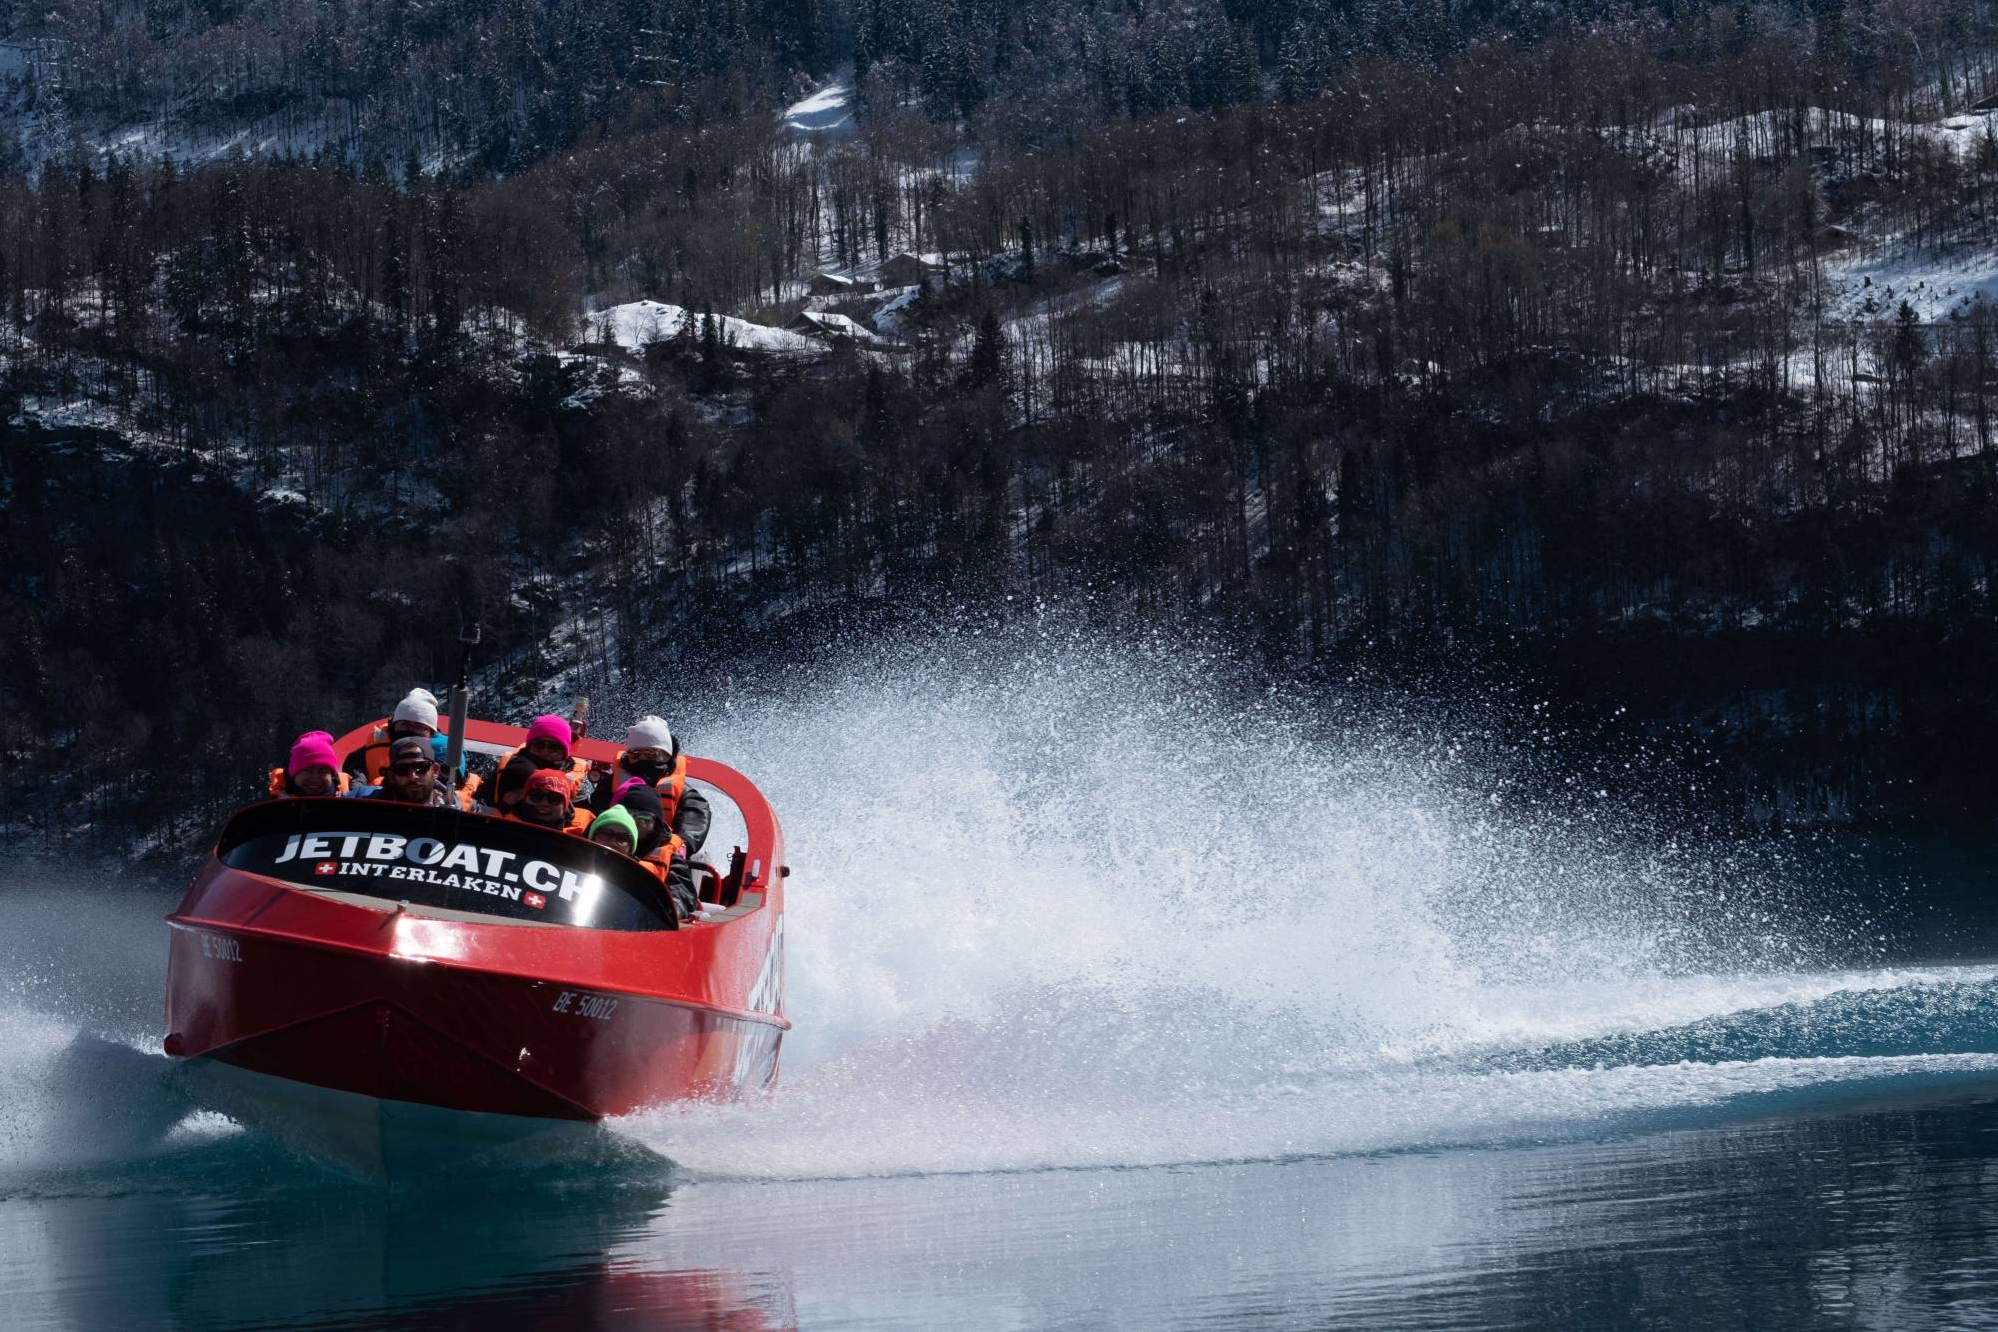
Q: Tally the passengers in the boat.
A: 11